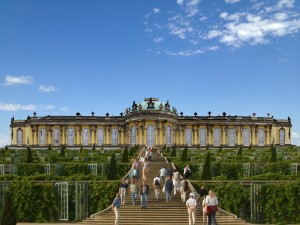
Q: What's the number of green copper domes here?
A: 1